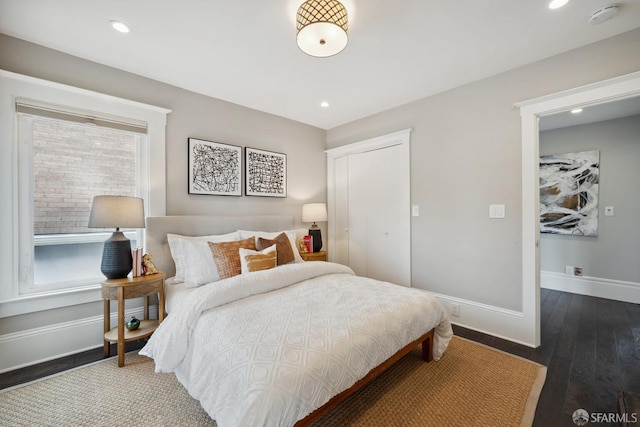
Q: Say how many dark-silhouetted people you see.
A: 0